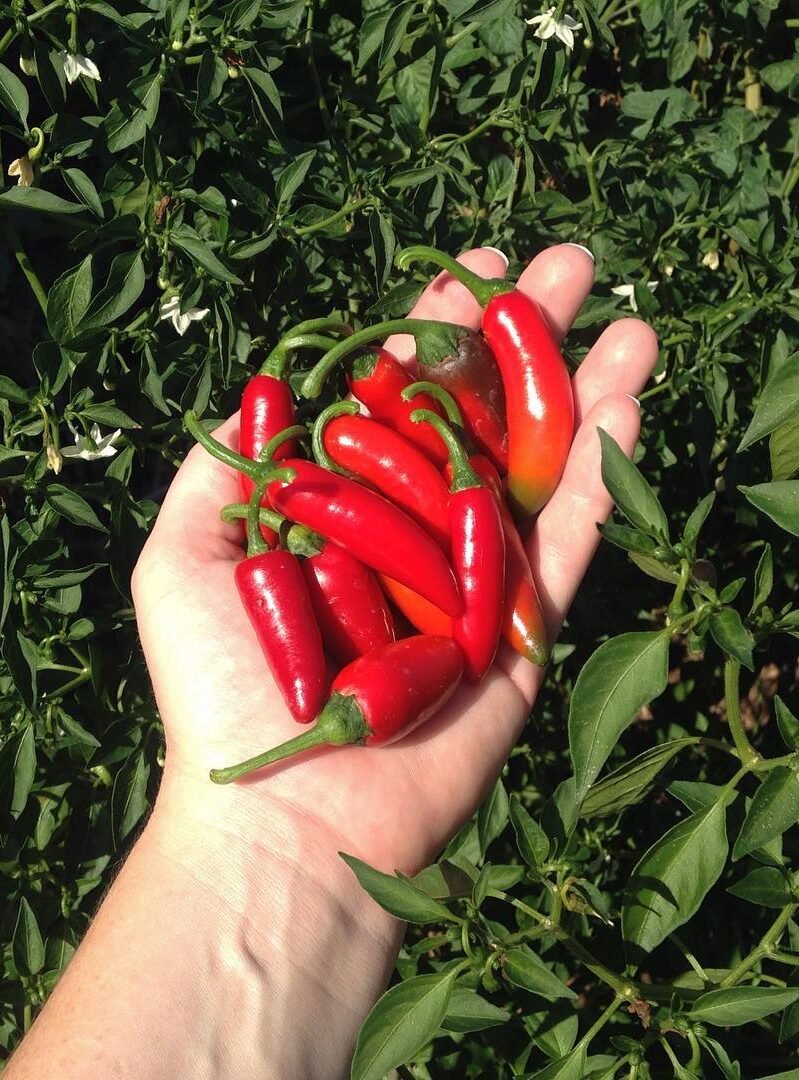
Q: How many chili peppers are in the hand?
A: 12